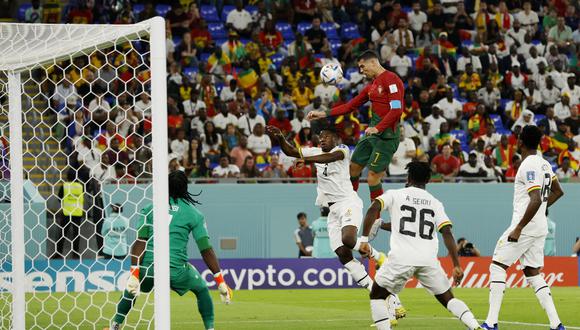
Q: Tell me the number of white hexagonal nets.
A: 1